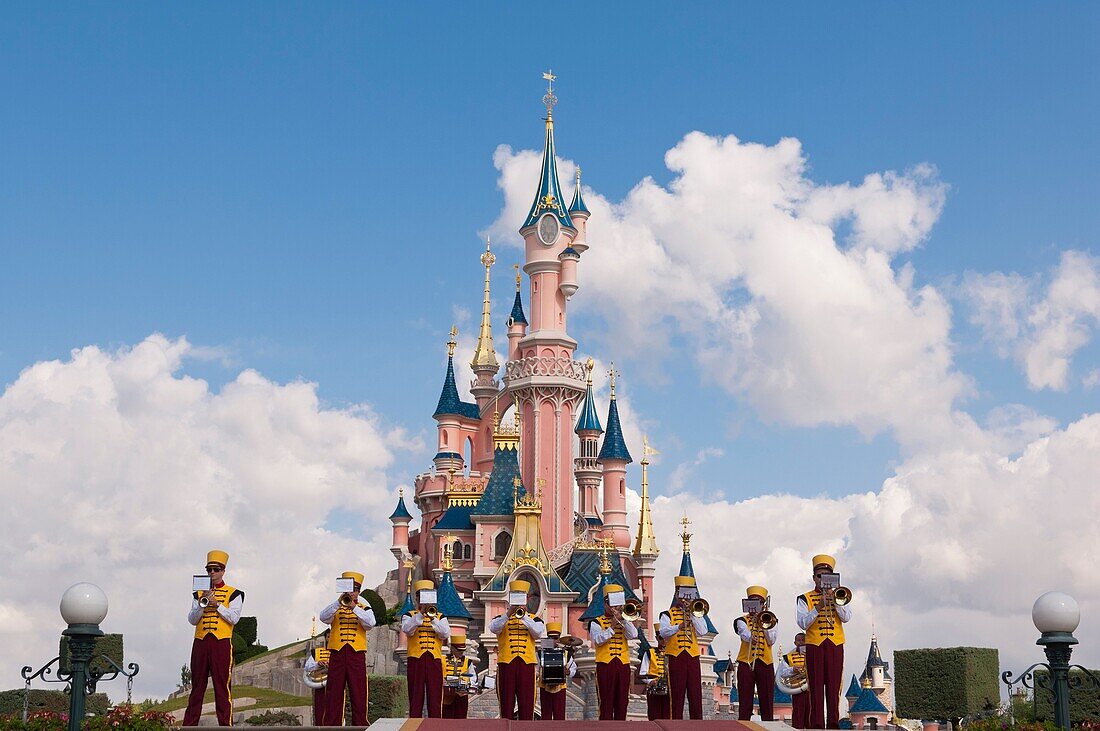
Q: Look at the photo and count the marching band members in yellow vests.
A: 13